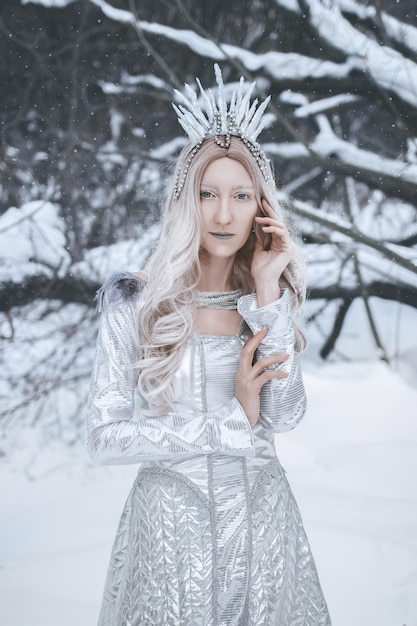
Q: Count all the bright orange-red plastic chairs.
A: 0